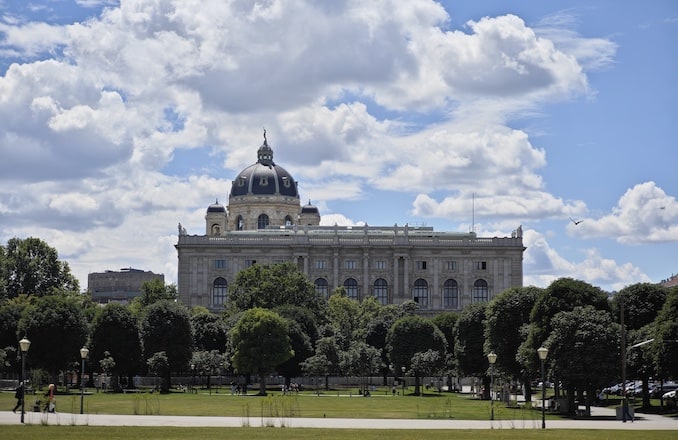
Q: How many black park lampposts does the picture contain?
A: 4